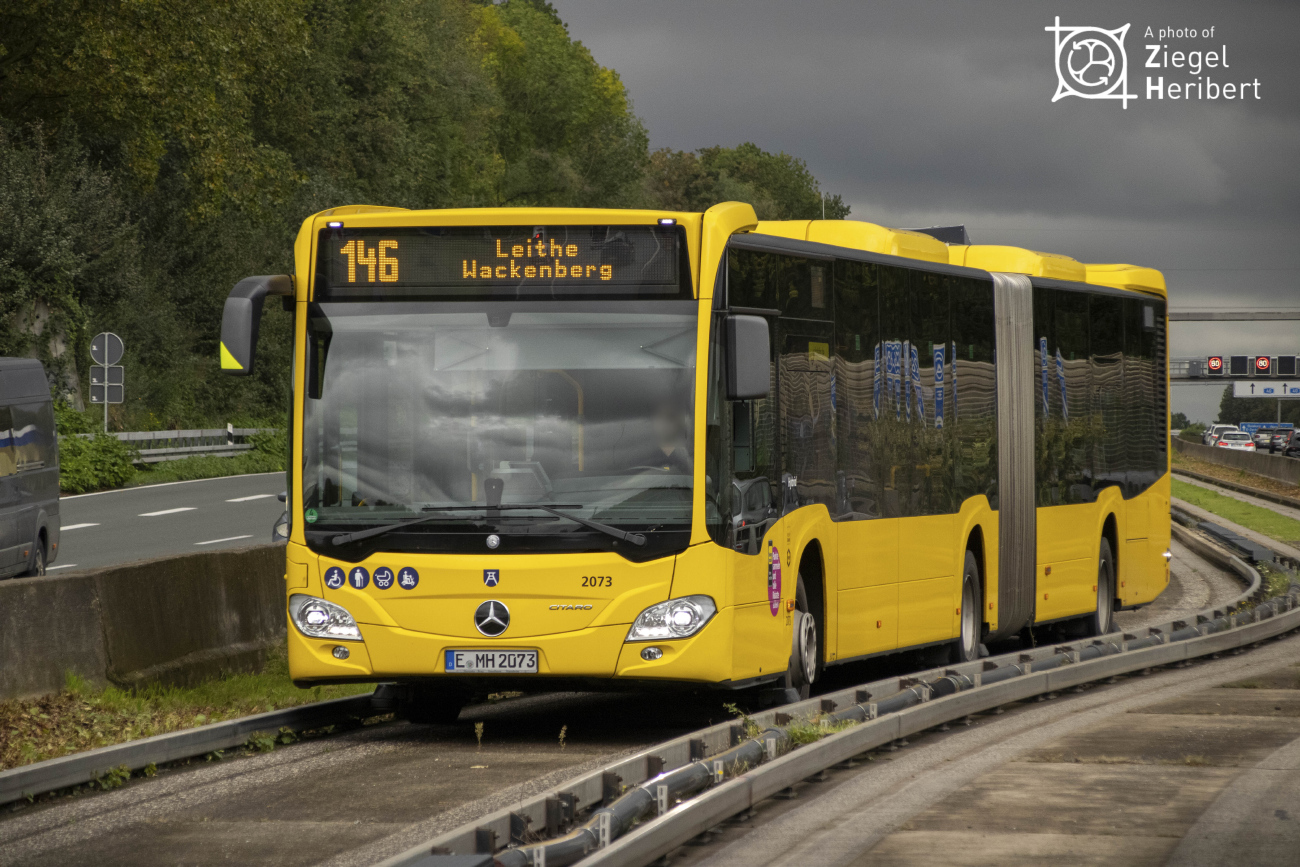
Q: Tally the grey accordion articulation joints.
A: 1